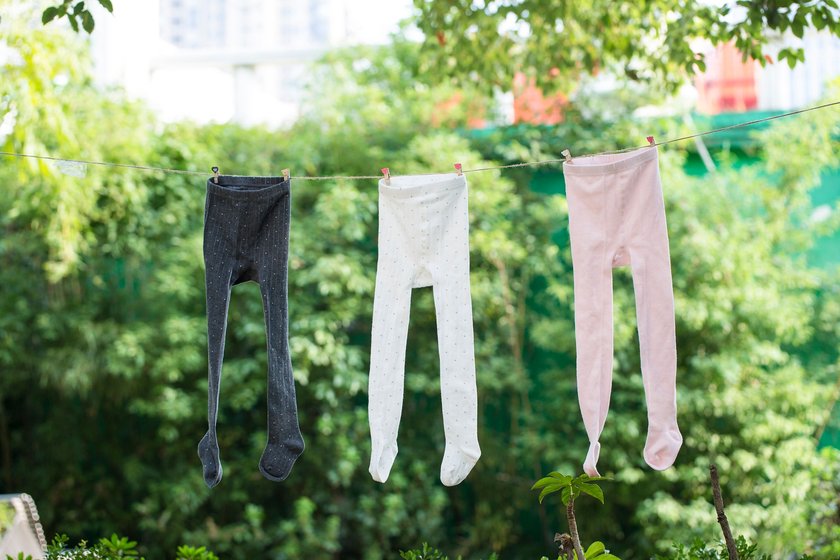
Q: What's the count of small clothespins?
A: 6